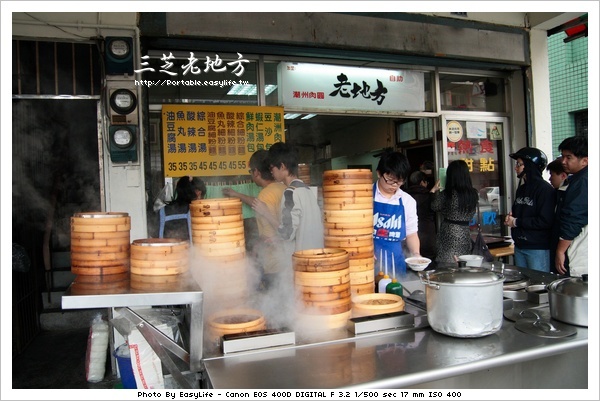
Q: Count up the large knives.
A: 0